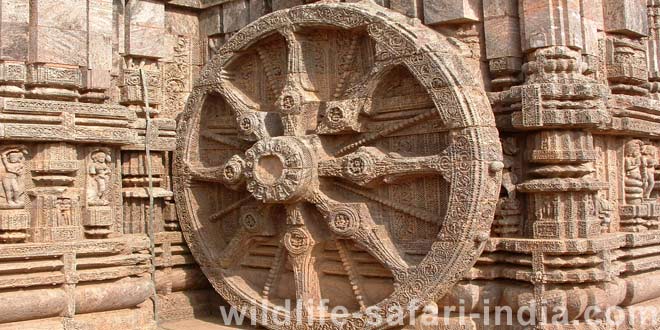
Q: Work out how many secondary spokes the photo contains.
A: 8